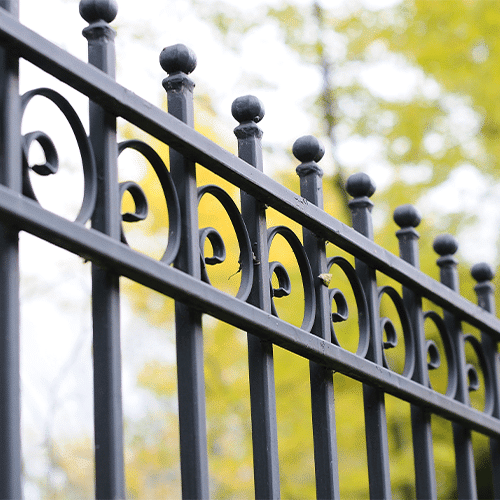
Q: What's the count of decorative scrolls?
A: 8